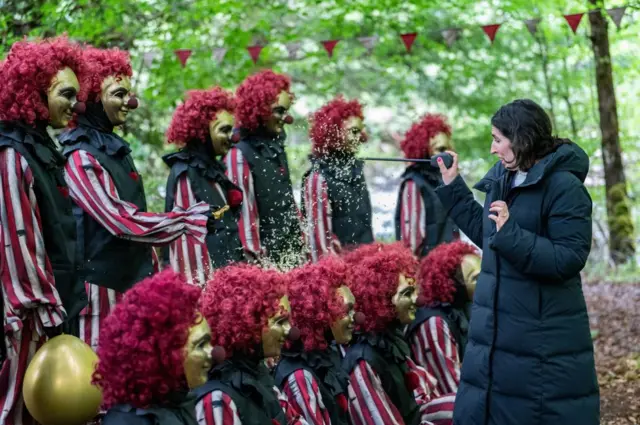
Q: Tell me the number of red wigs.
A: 11